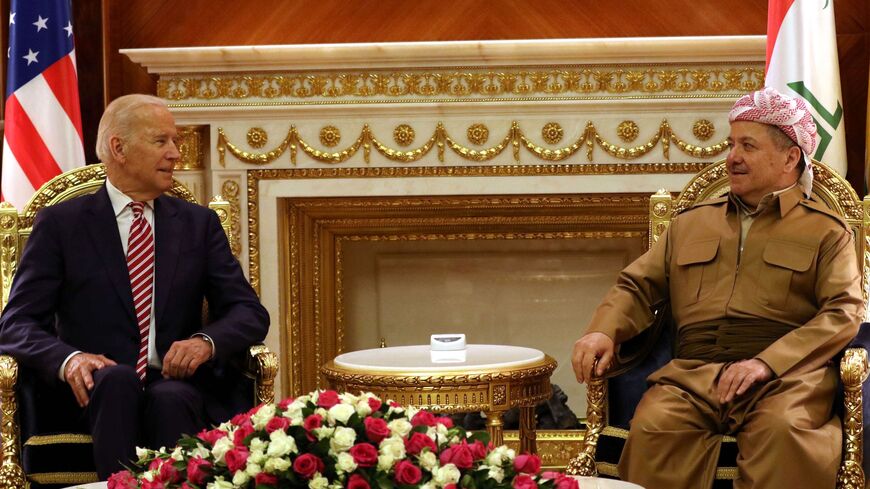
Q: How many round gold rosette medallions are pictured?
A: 7